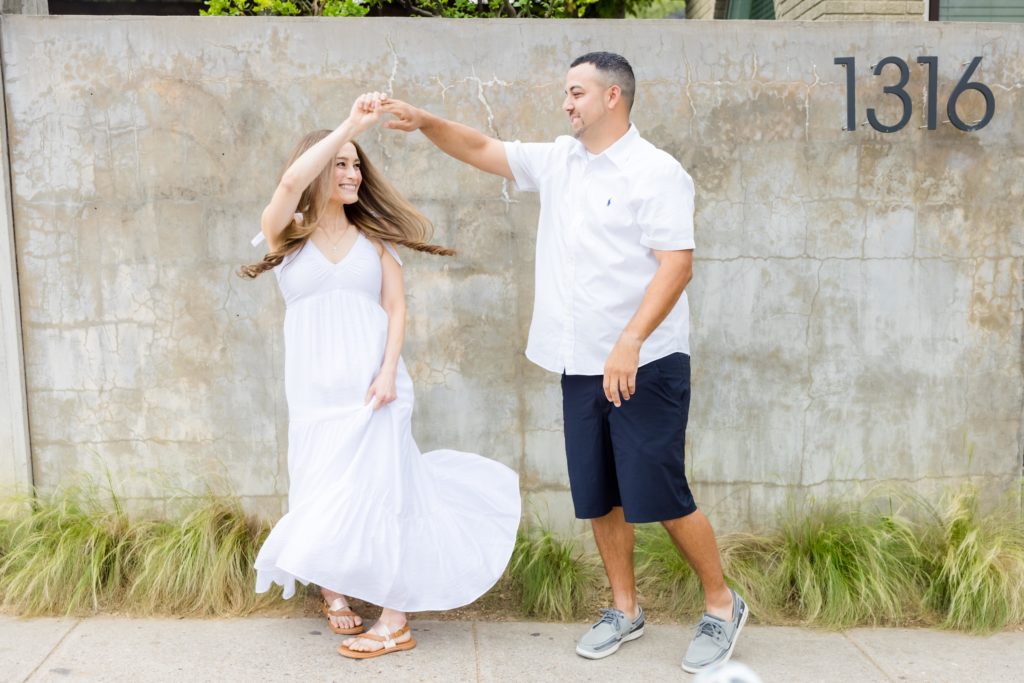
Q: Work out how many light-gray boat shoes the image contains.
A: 2